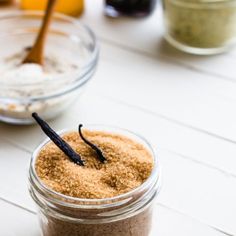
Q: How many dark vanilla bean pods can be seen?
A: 2